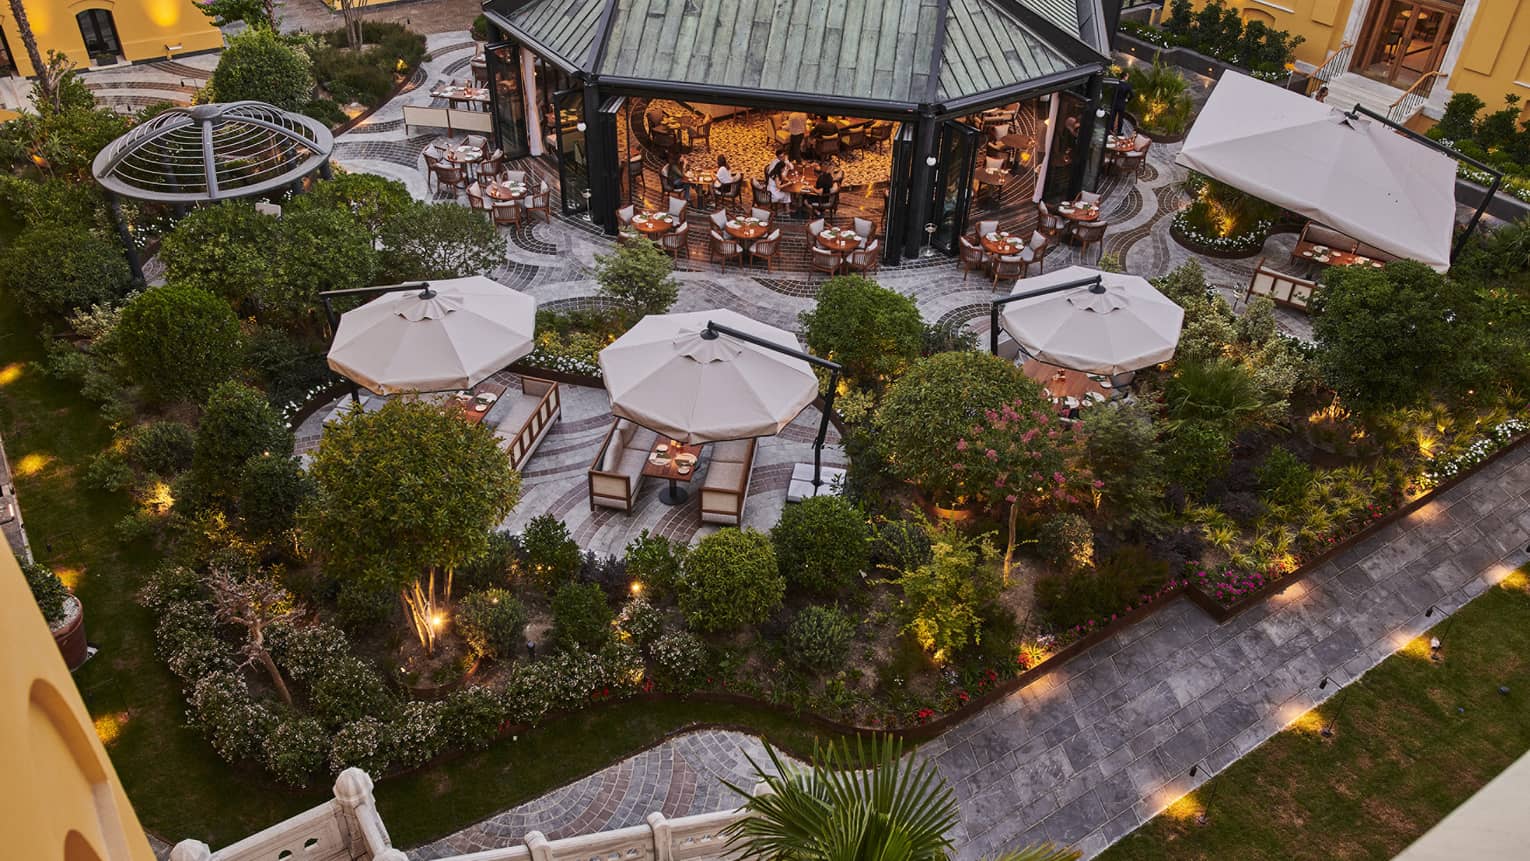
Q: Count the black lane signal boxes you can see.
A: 0